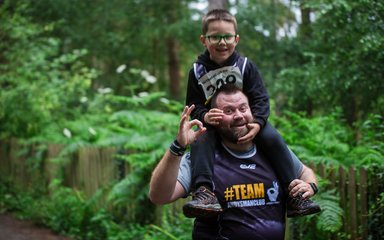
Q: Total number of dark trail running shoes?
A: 2